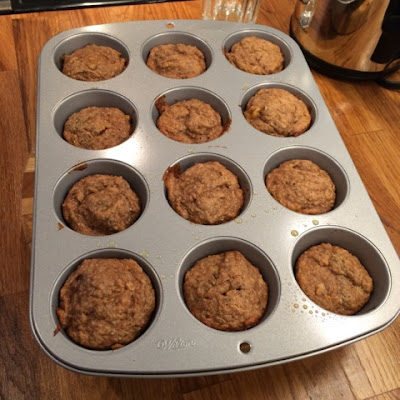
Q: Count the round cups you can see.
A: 12